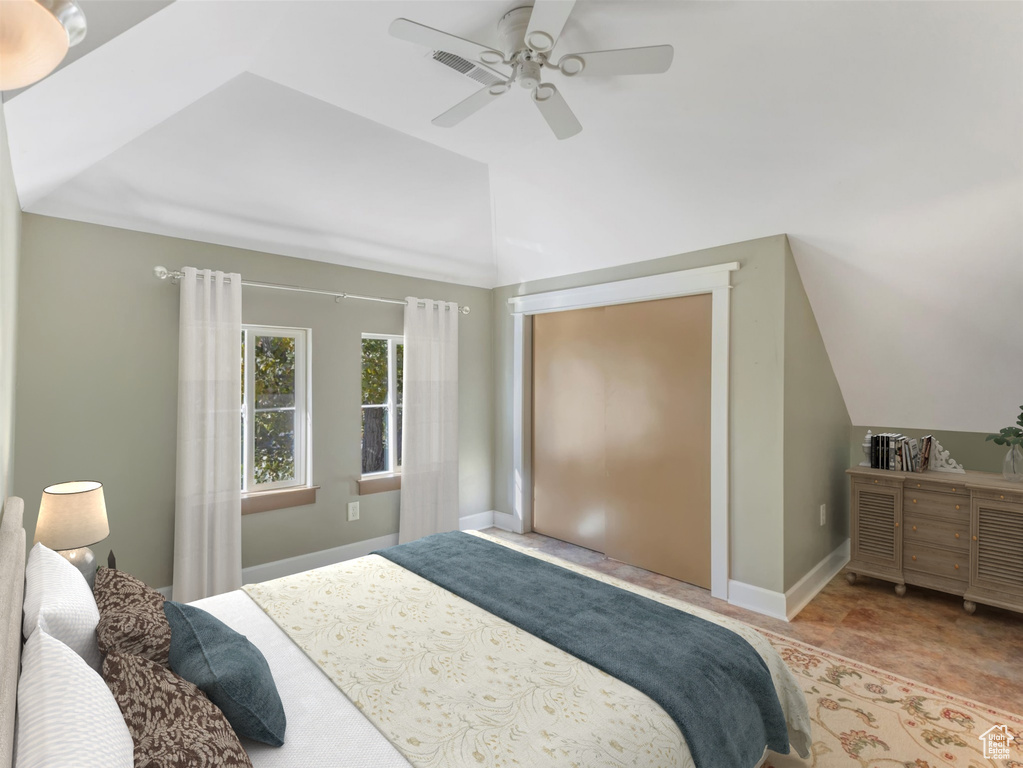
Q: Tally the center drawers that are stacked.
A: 4